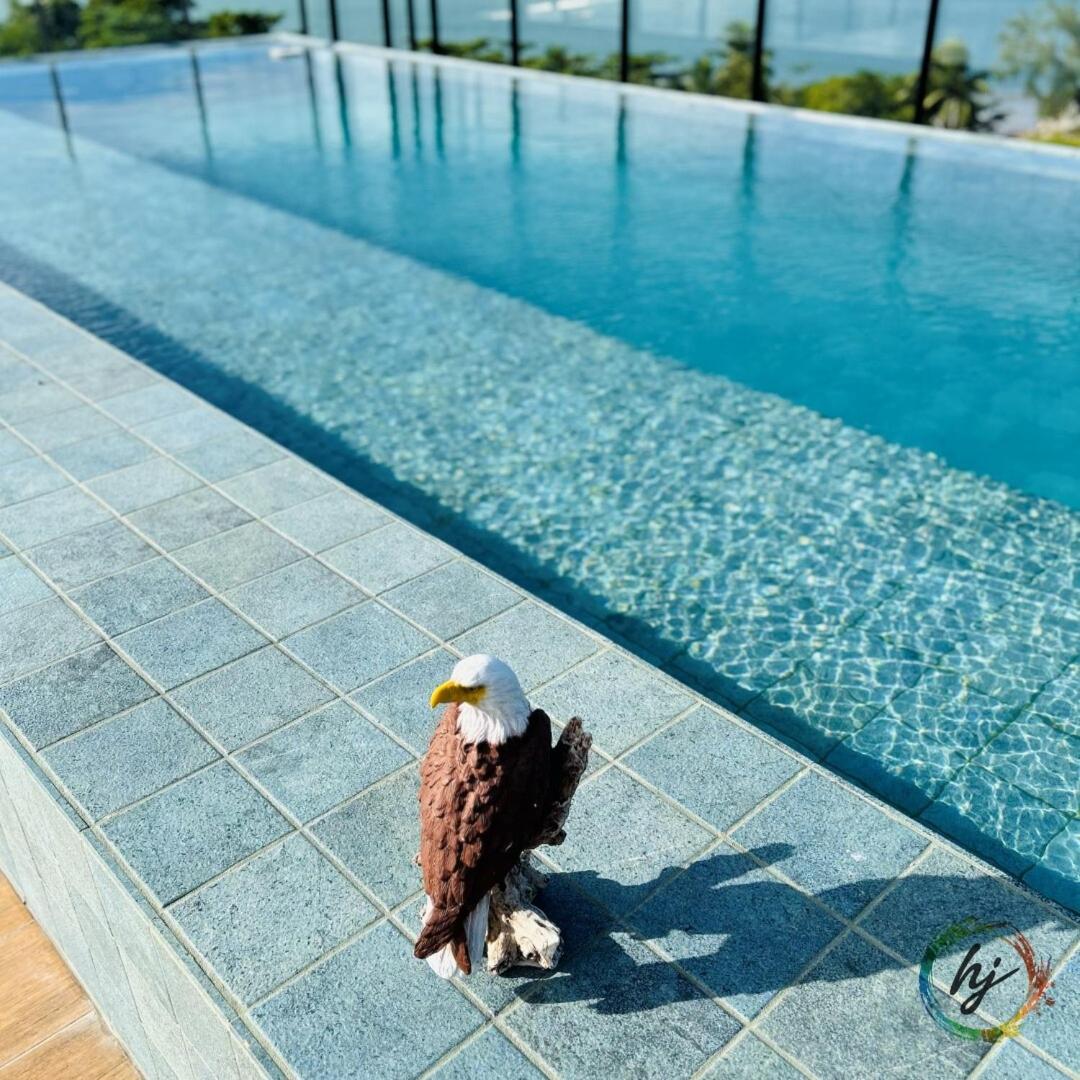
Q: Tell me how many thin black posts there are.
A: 9